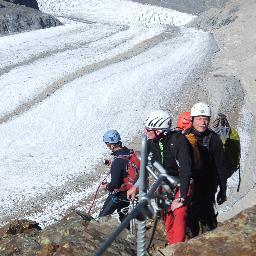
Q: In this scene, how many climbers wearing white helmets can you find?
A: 2